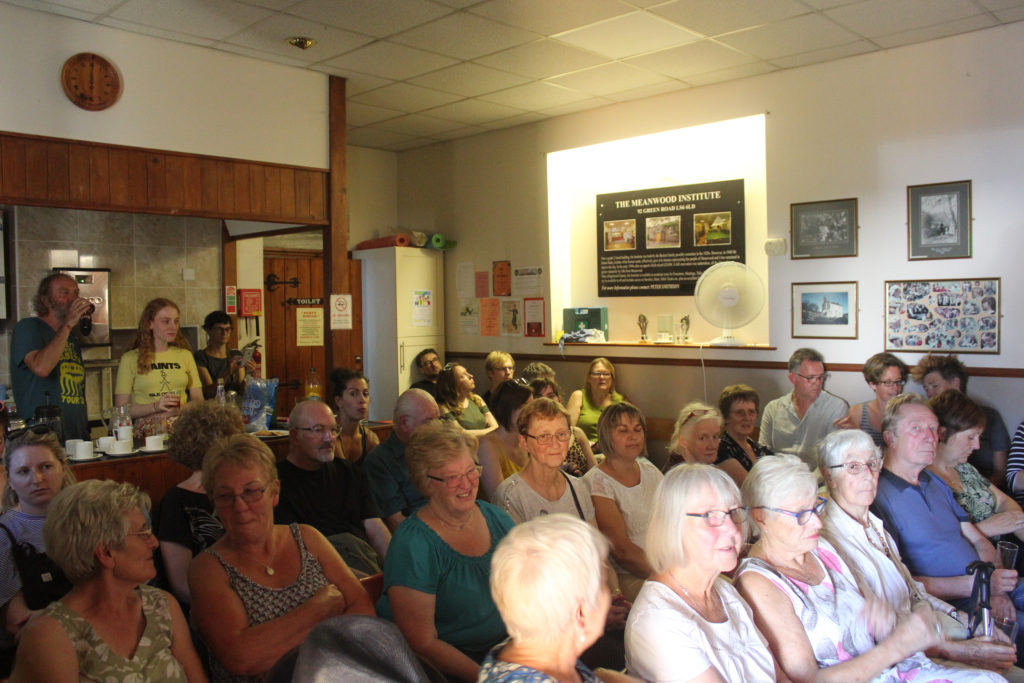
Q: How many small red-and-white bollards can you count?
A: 0